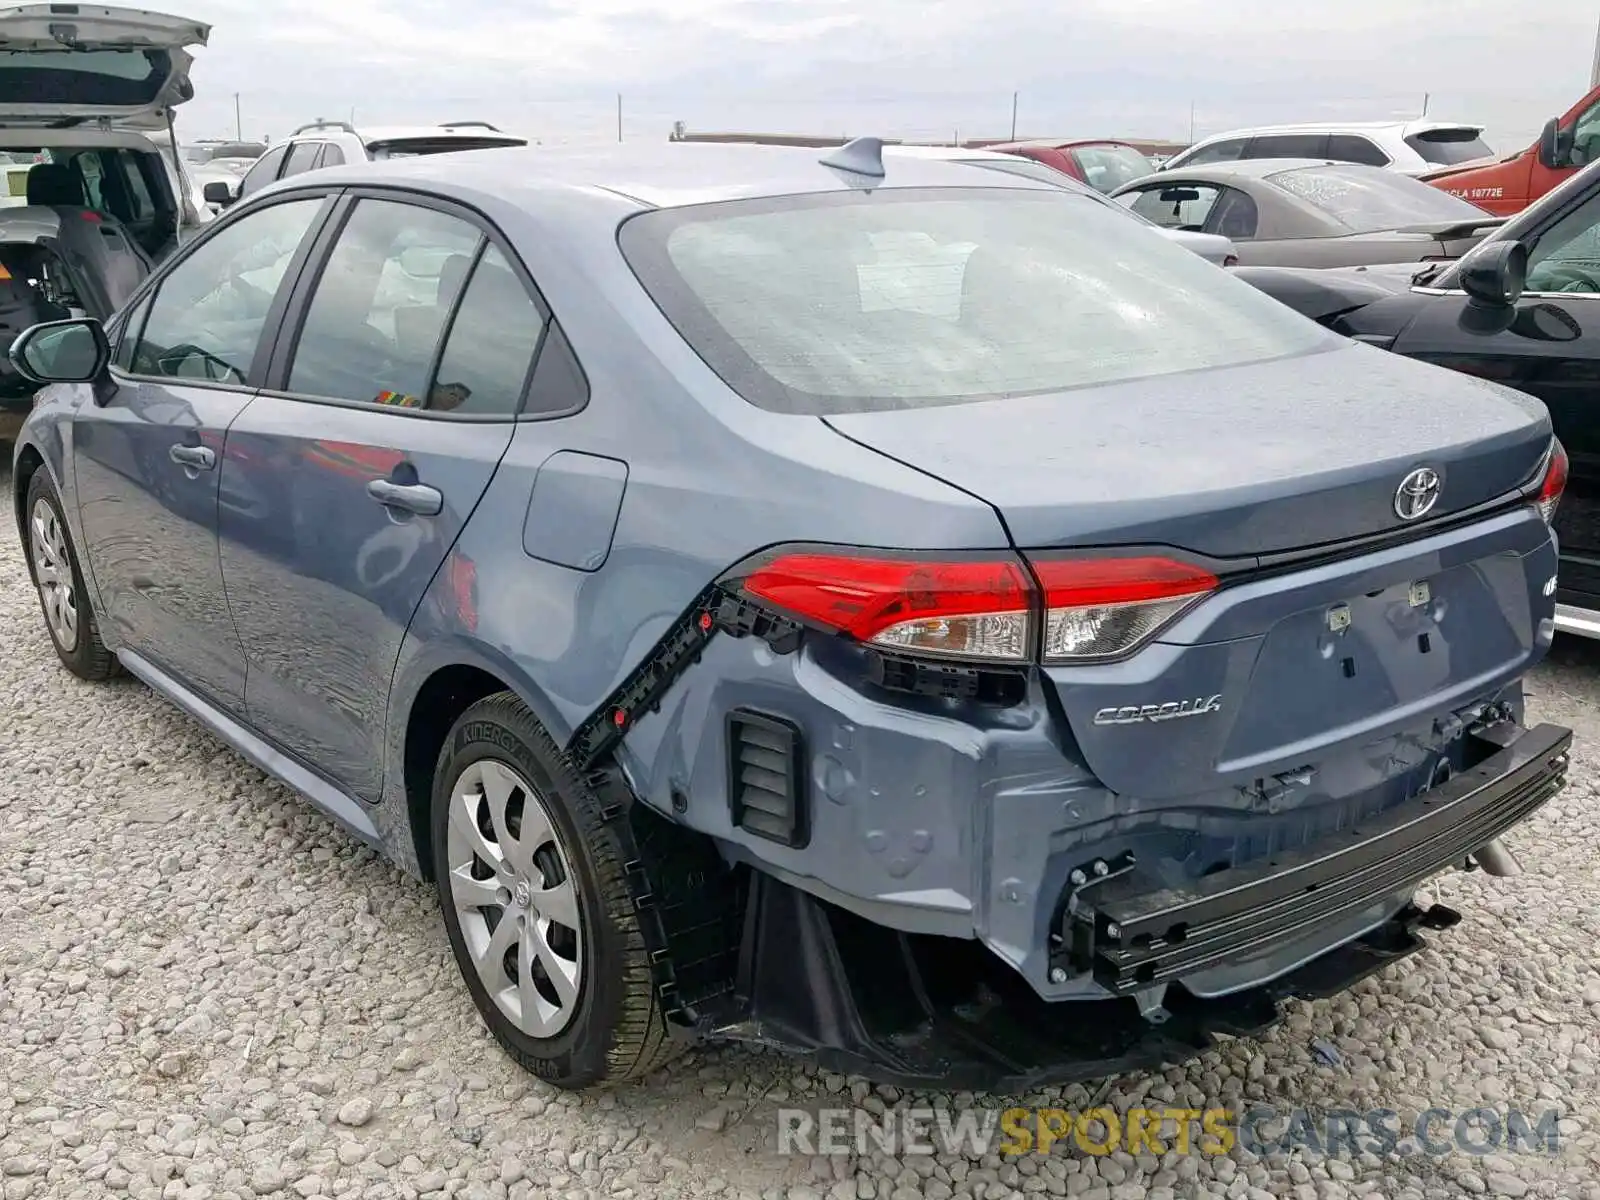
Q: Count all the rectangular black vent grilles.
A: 1